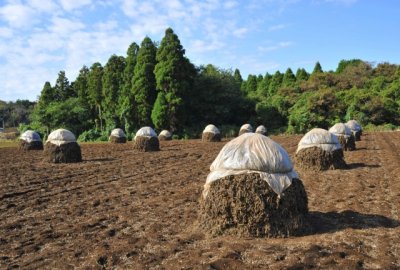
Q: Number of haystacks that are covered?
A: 12